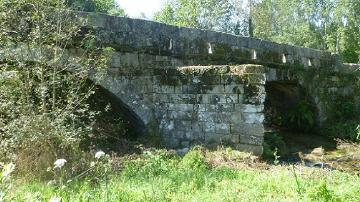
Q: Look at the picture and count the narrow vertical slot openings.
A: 5